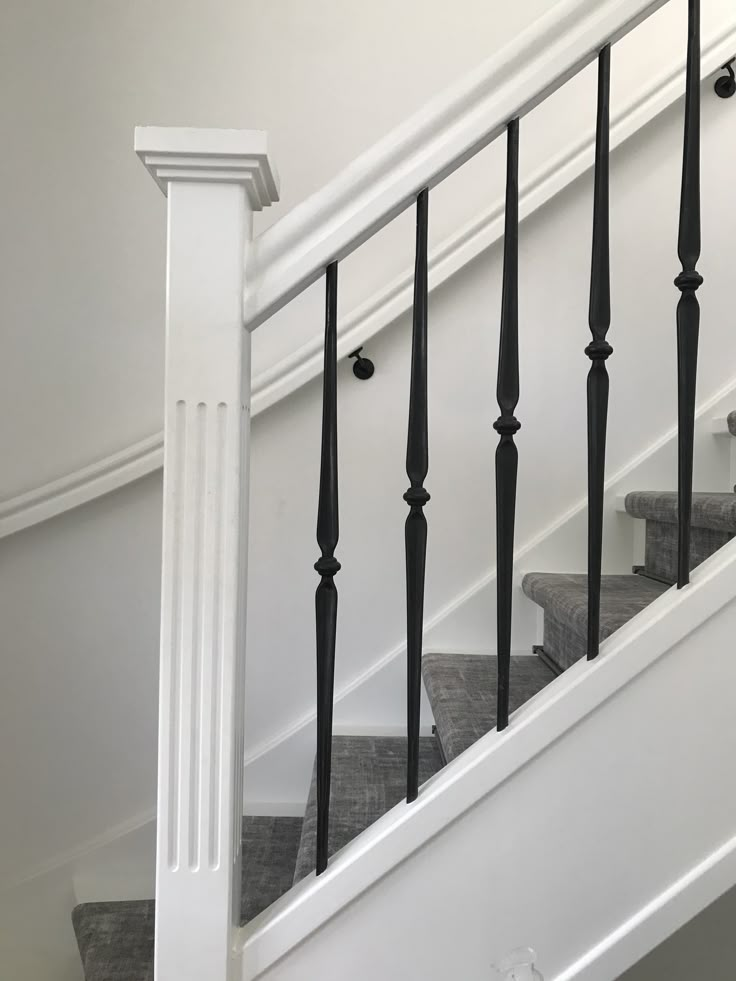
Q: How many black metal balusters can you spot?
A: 5